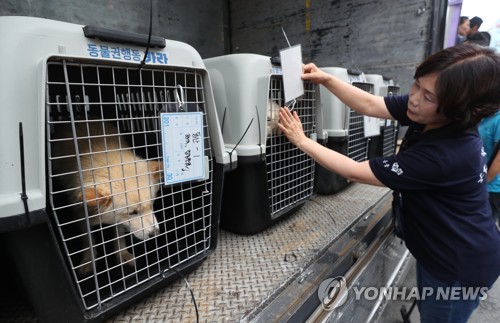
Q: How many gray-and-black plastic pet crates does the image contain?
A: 4